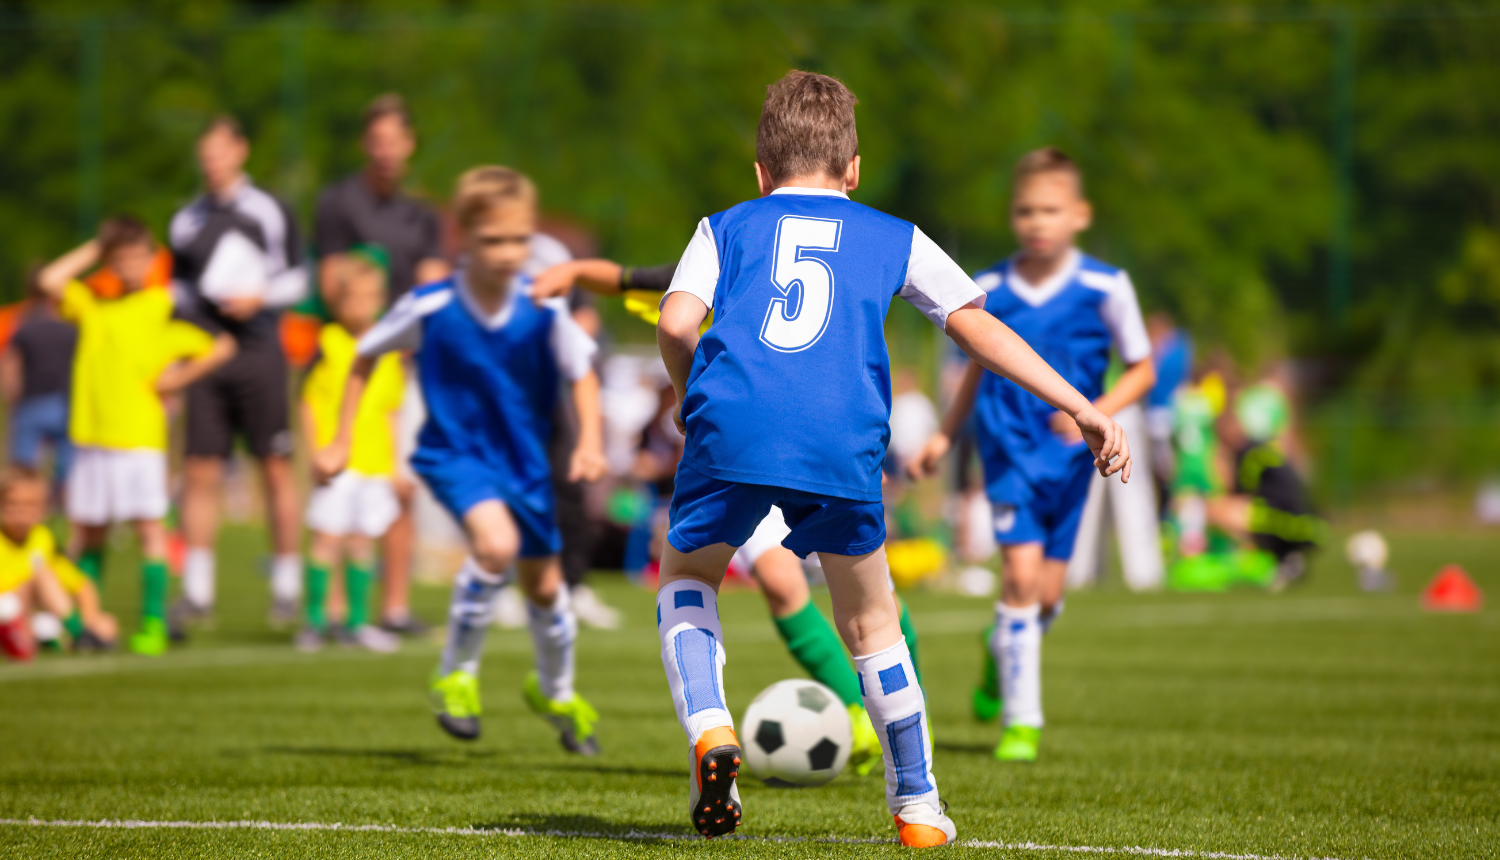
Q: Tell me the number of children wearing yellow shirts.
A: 4